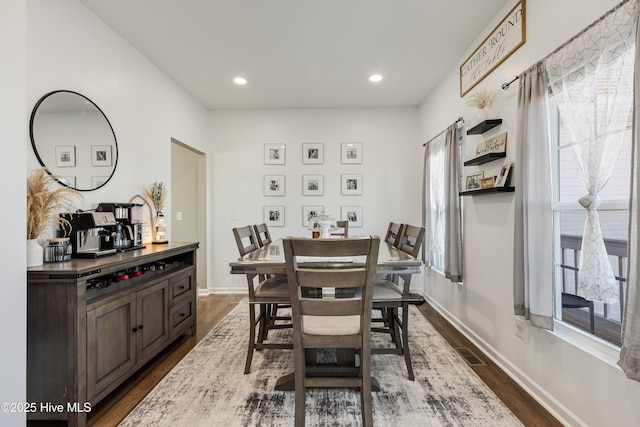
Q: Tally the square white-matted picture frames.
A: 9